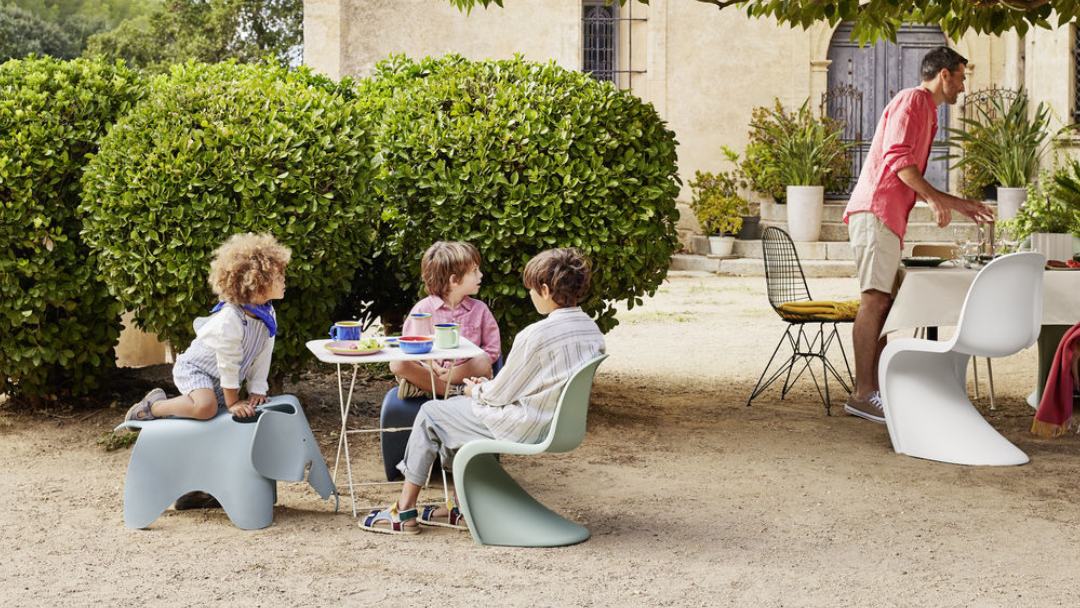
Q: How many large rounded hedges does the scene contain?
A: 3